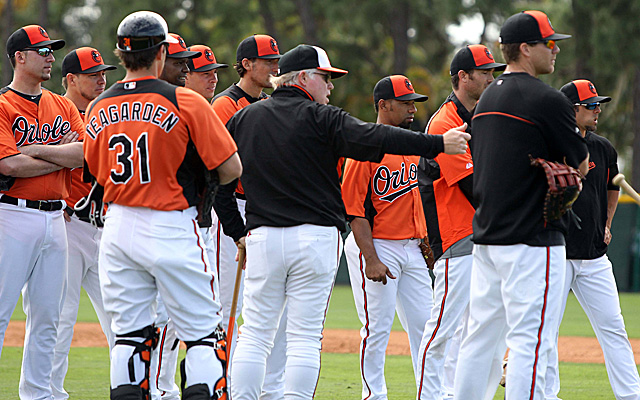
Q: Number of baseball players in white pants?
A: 11